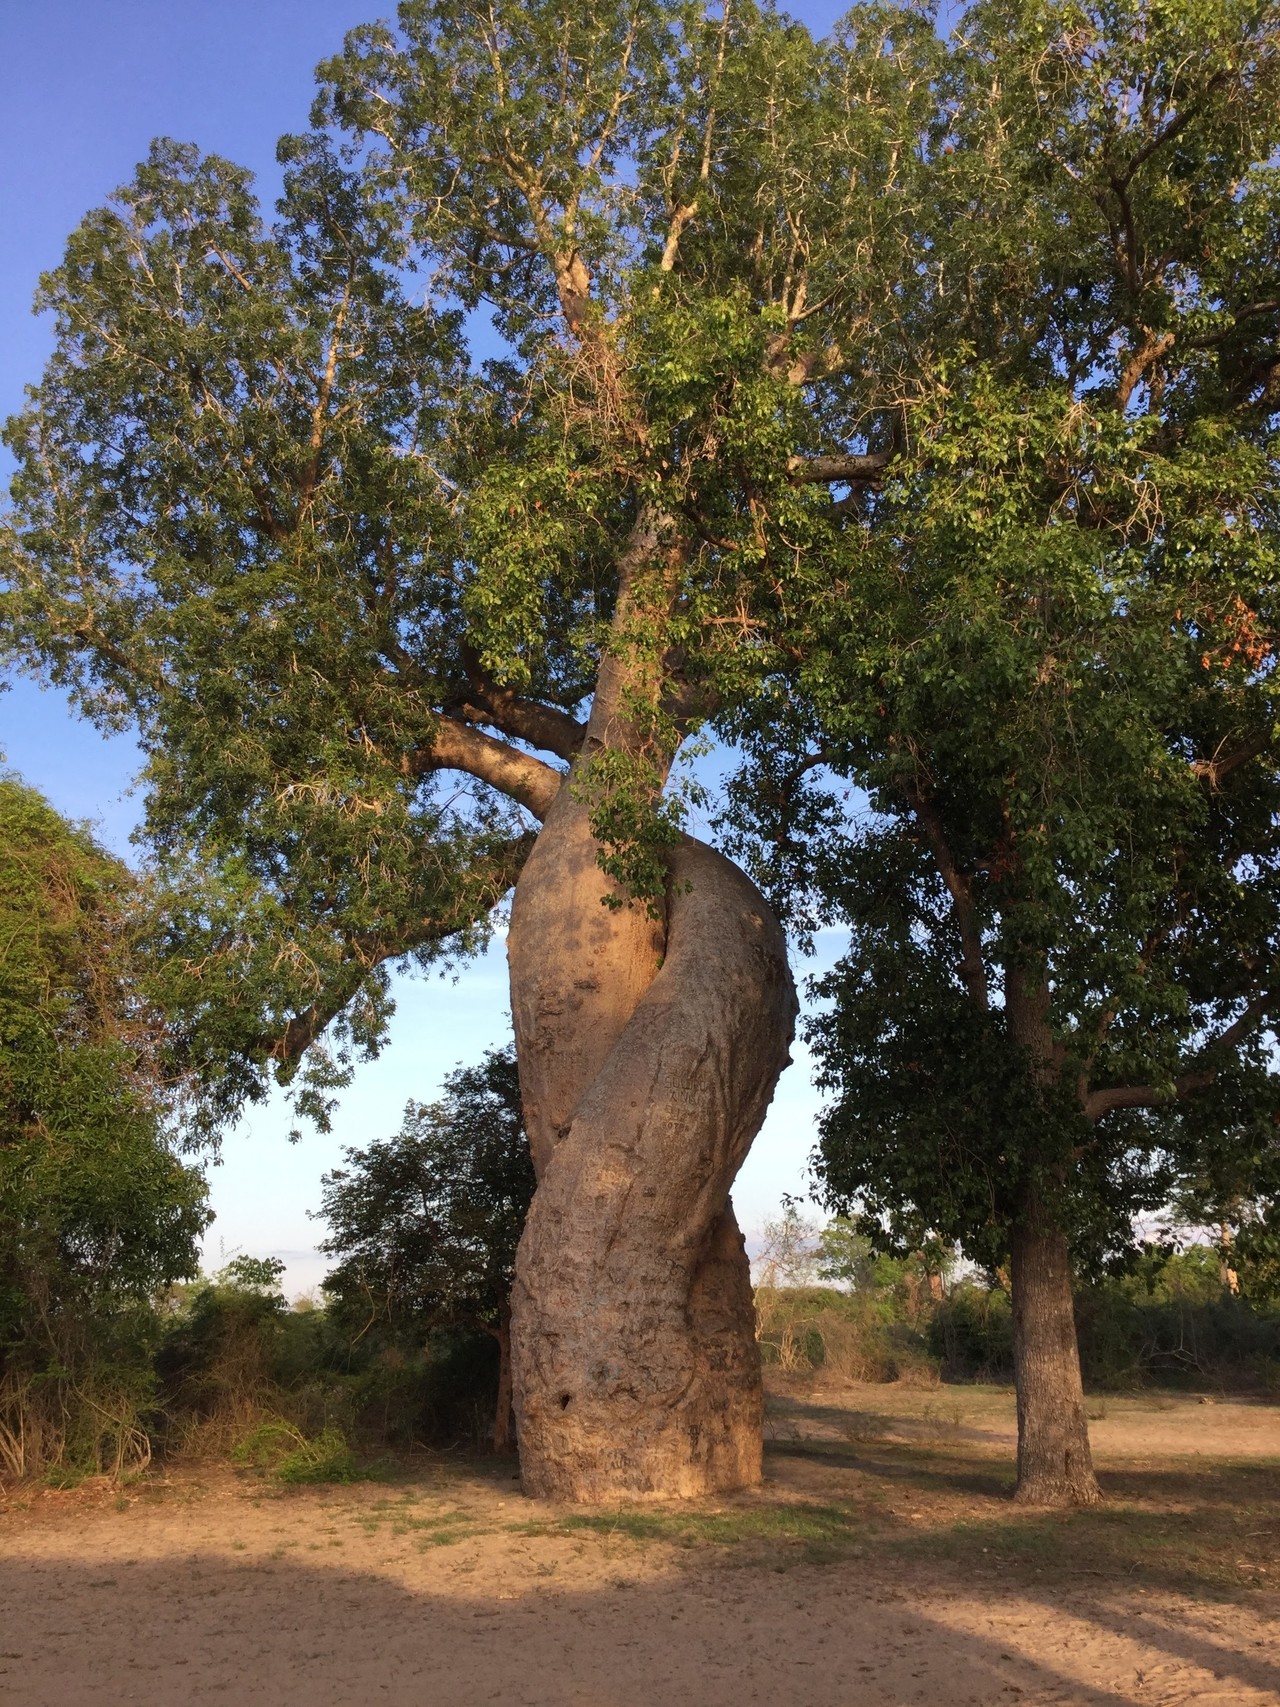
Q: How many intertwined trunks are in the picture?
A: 2